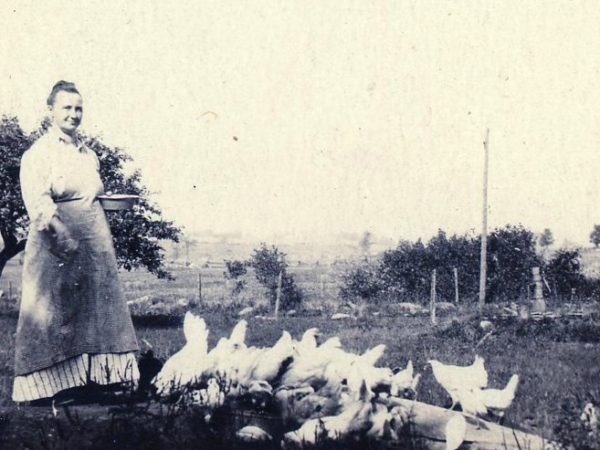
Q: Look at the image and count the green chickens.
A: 0